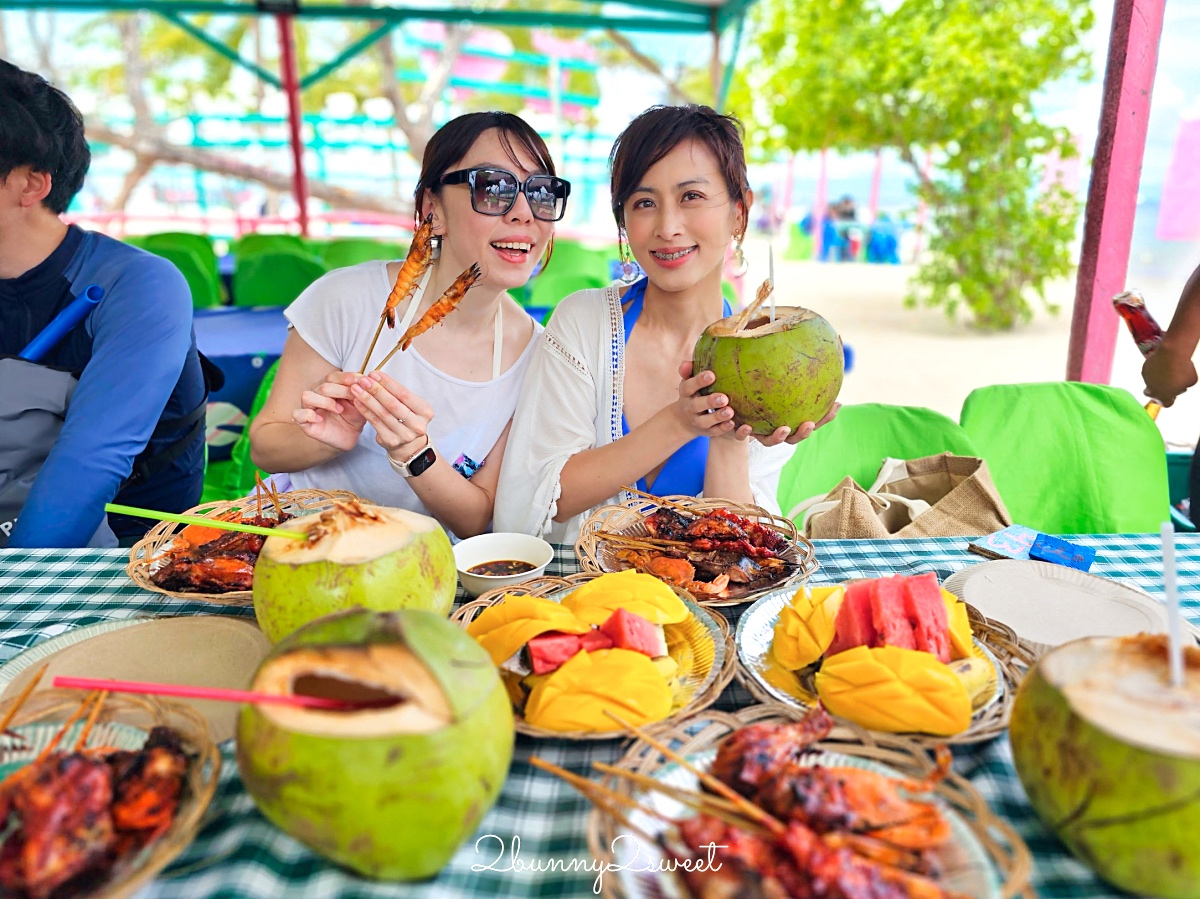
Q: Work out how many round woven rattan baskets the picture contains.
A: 6